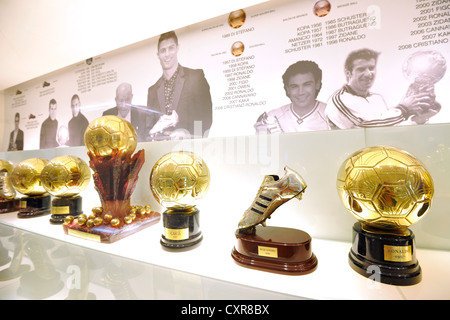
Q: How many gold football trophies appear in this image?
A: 5